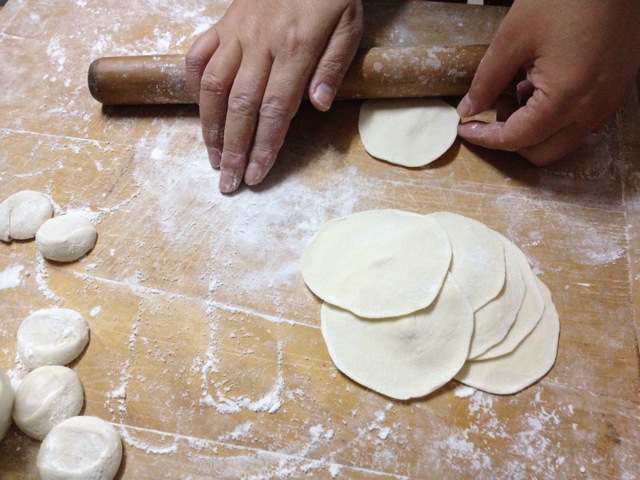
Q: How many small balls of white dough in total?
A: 6